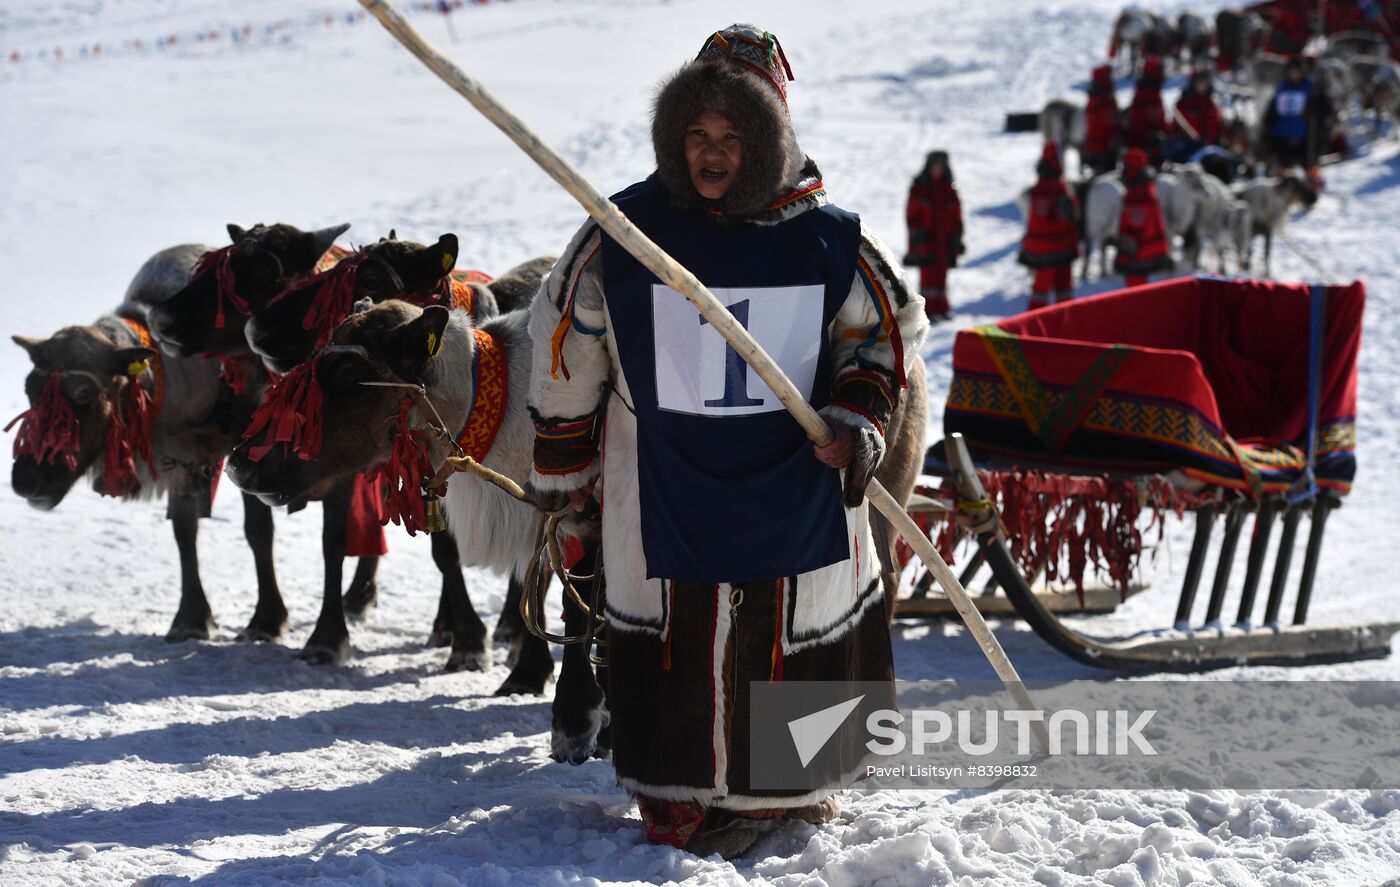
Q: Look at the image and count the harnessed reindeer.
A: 4